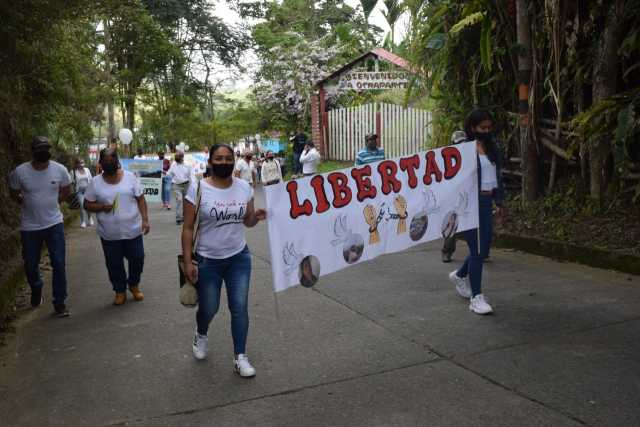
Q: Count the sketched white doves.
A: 4